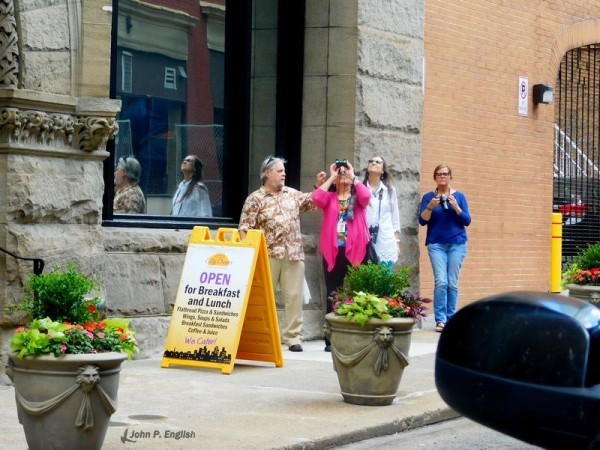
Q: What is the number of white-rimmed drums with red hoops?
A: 0